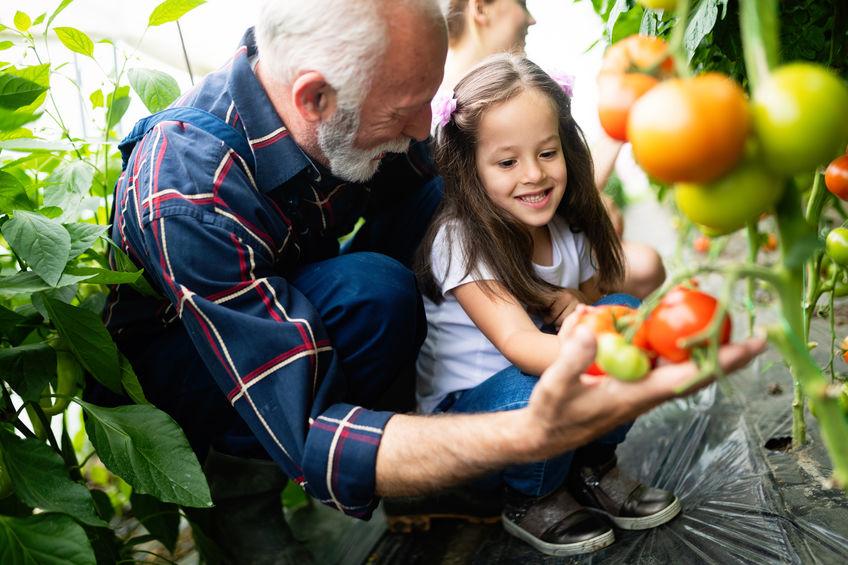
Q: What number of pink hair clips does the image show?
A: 2